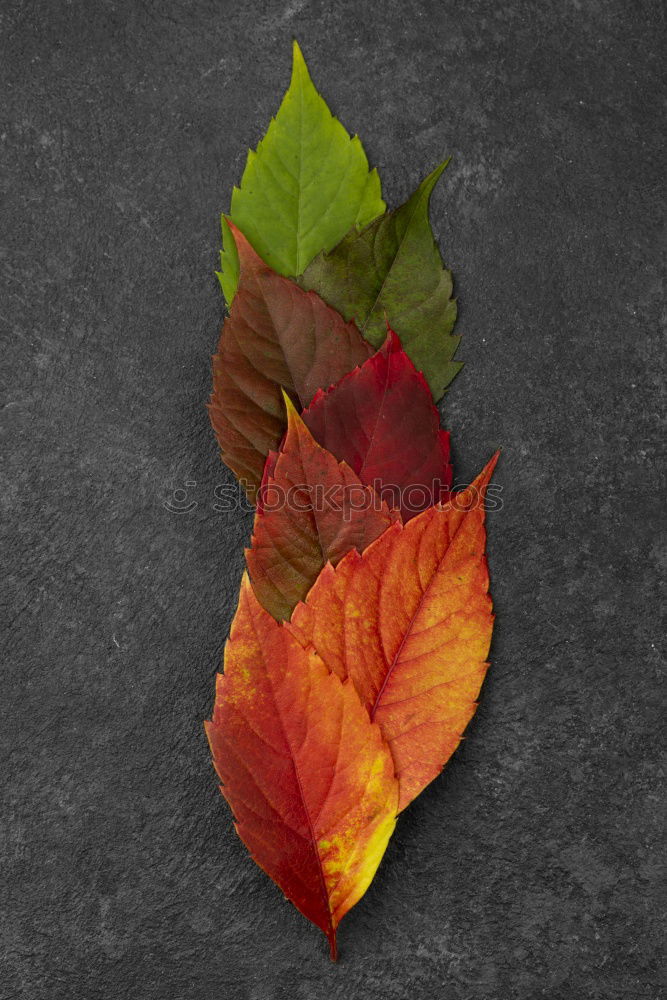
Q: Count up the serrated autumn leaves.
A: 7